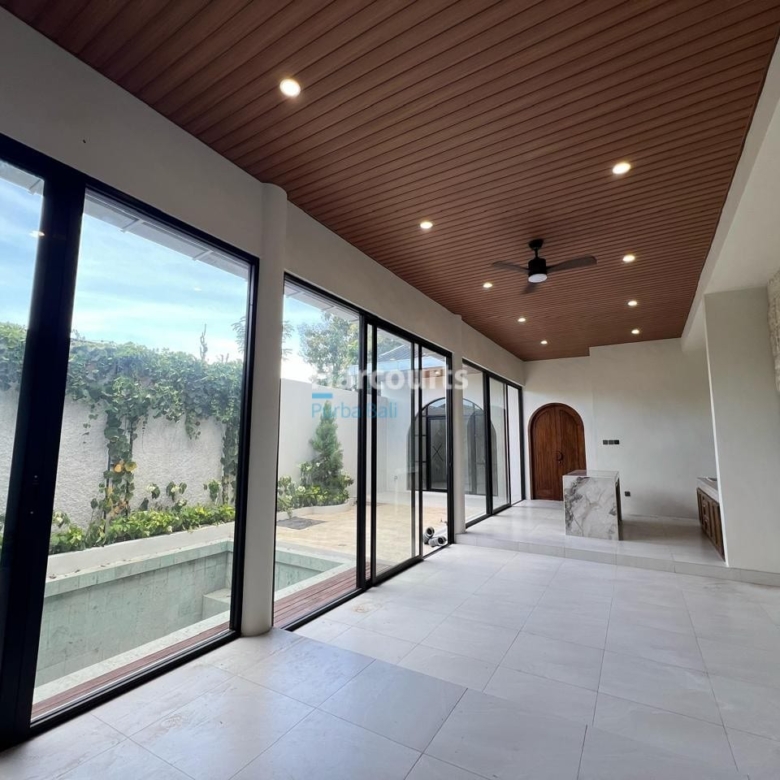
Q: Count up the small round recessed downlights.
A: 9